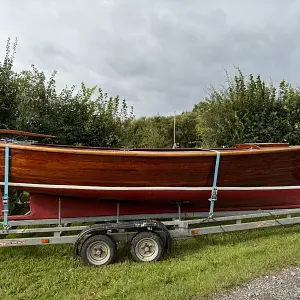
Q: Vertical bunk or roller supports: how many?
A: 3